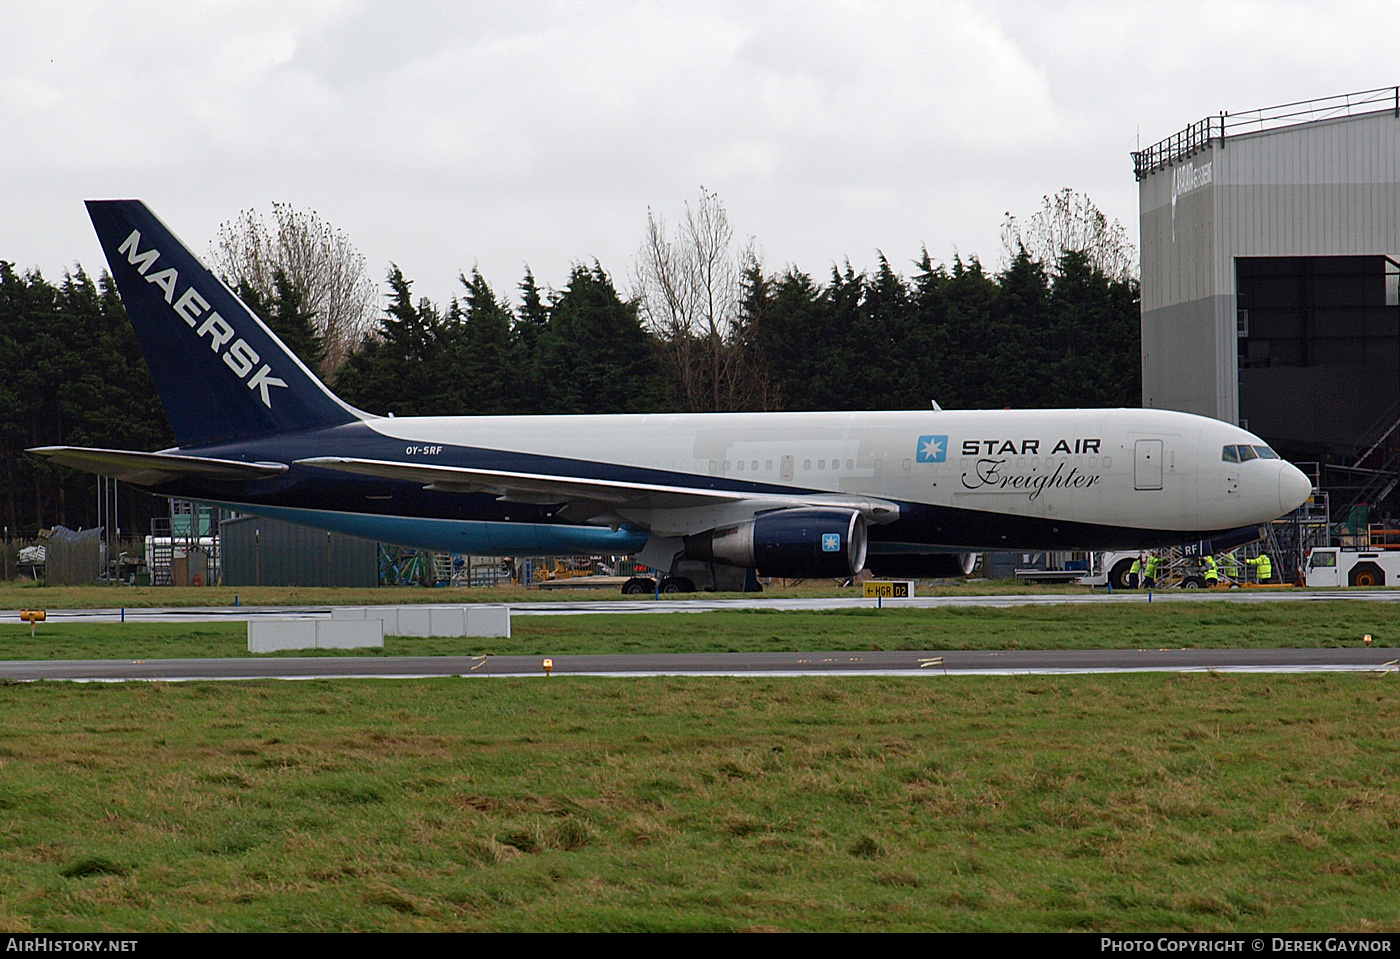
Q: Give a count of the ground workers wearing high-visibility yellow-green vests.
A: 5